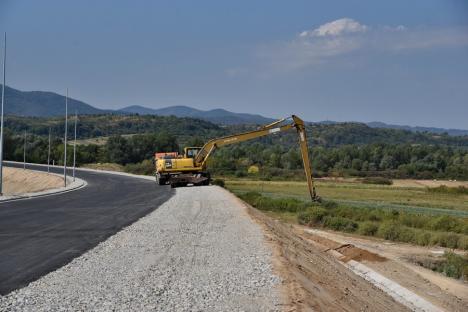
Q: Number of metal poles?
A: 5